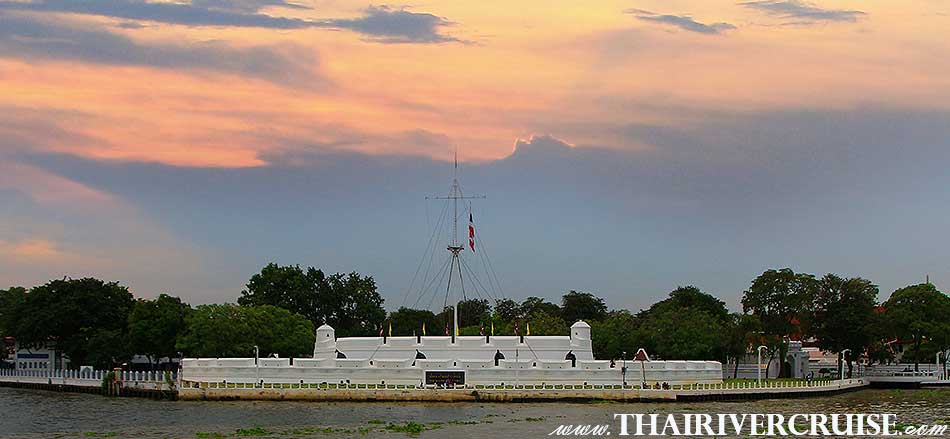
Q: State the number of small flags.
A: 9